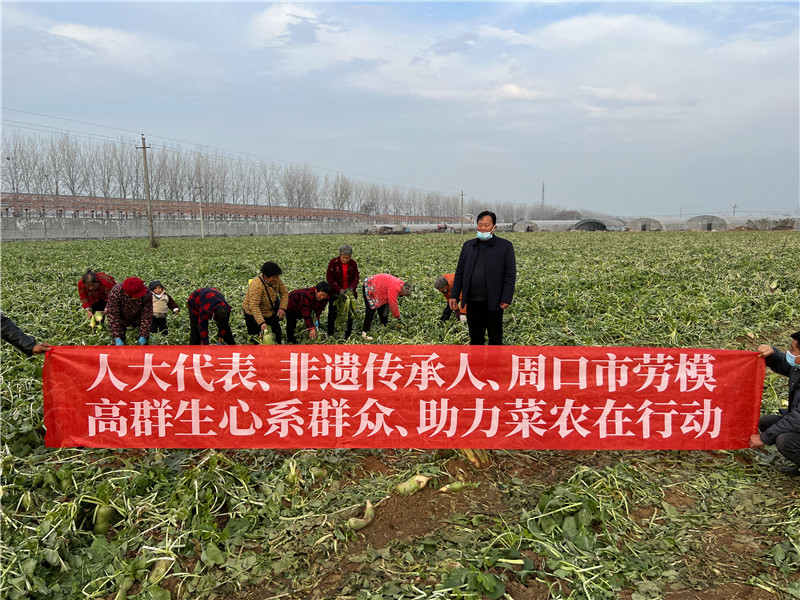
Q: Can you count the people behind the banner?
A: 10